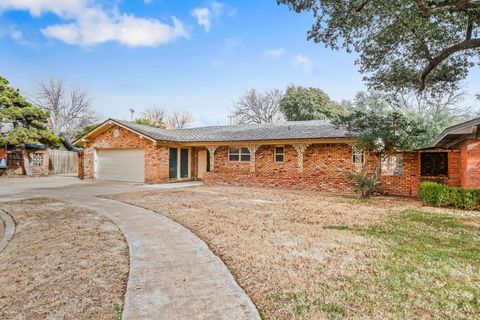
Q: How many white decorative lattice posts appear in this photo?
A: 4